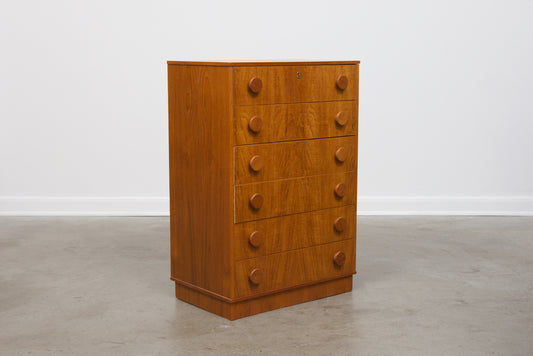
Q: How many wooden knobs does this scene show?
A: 12